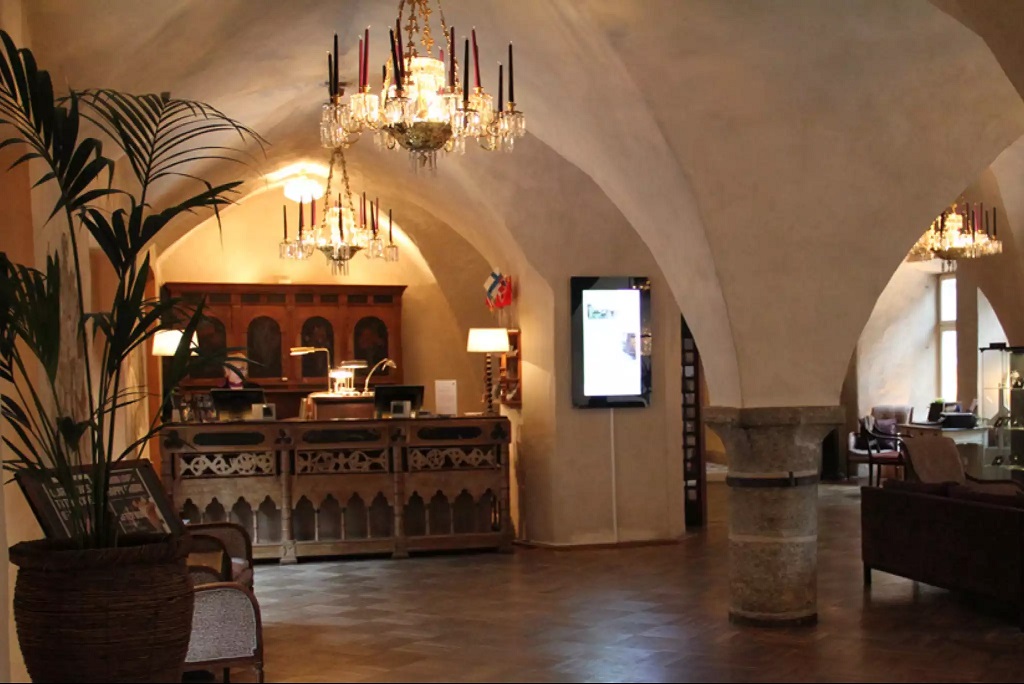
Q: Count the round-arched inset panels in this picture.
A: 4